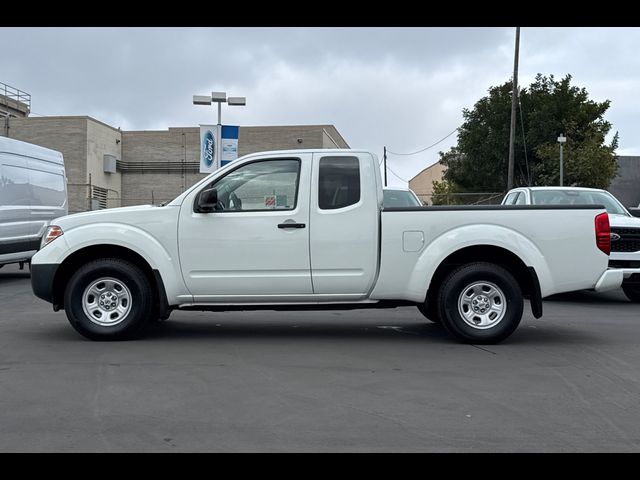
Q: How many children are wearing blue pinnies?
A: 0